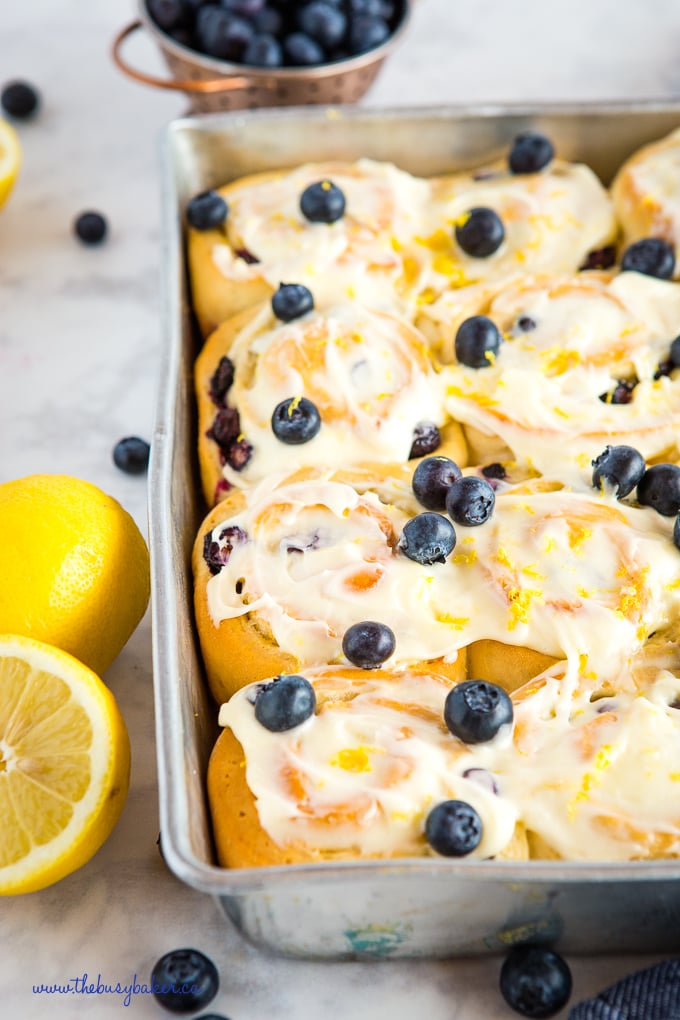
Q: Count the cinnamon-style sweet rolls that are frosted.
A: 9